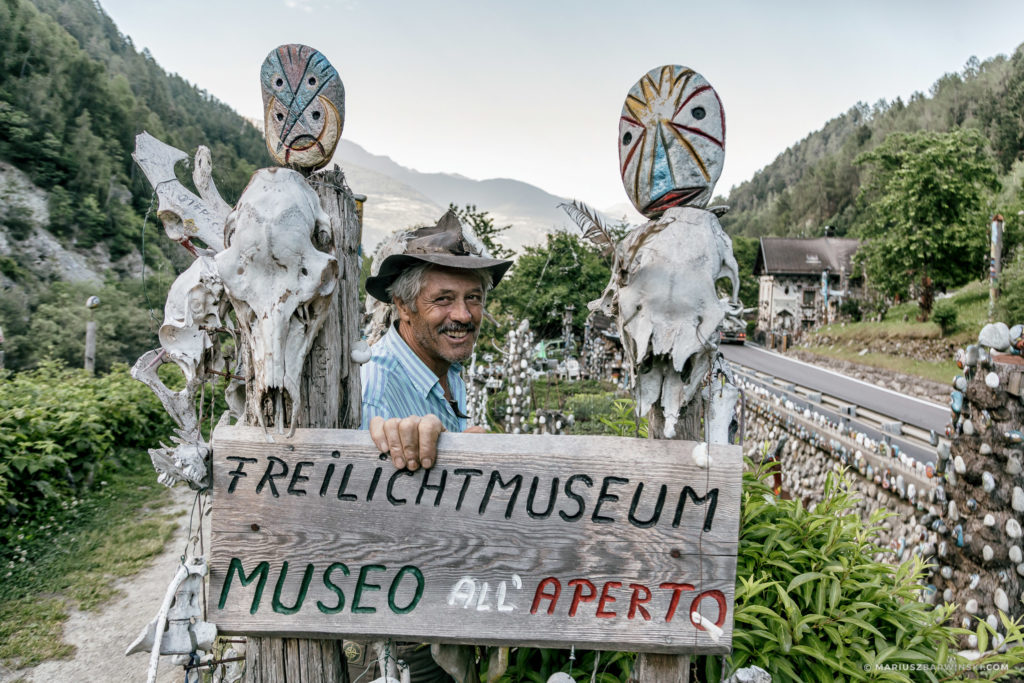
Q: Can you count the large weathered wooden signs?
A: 1